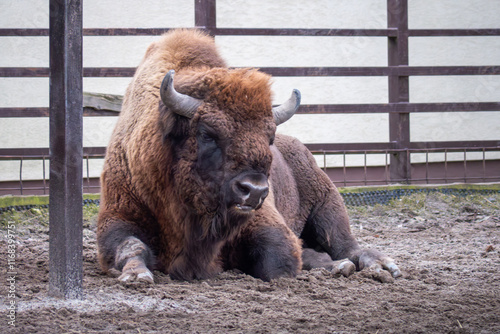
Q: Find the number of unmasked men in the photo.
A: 0